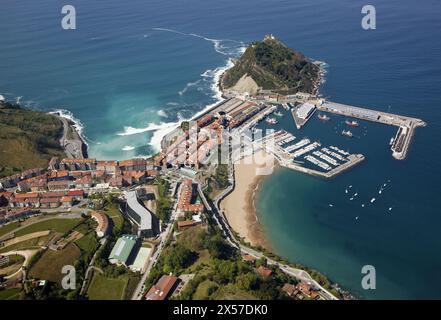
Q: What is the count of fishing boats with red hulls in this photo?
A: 3